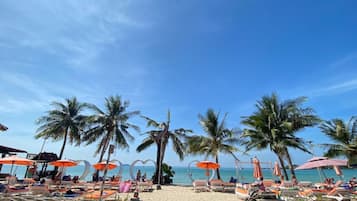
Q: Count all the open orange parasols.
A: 4